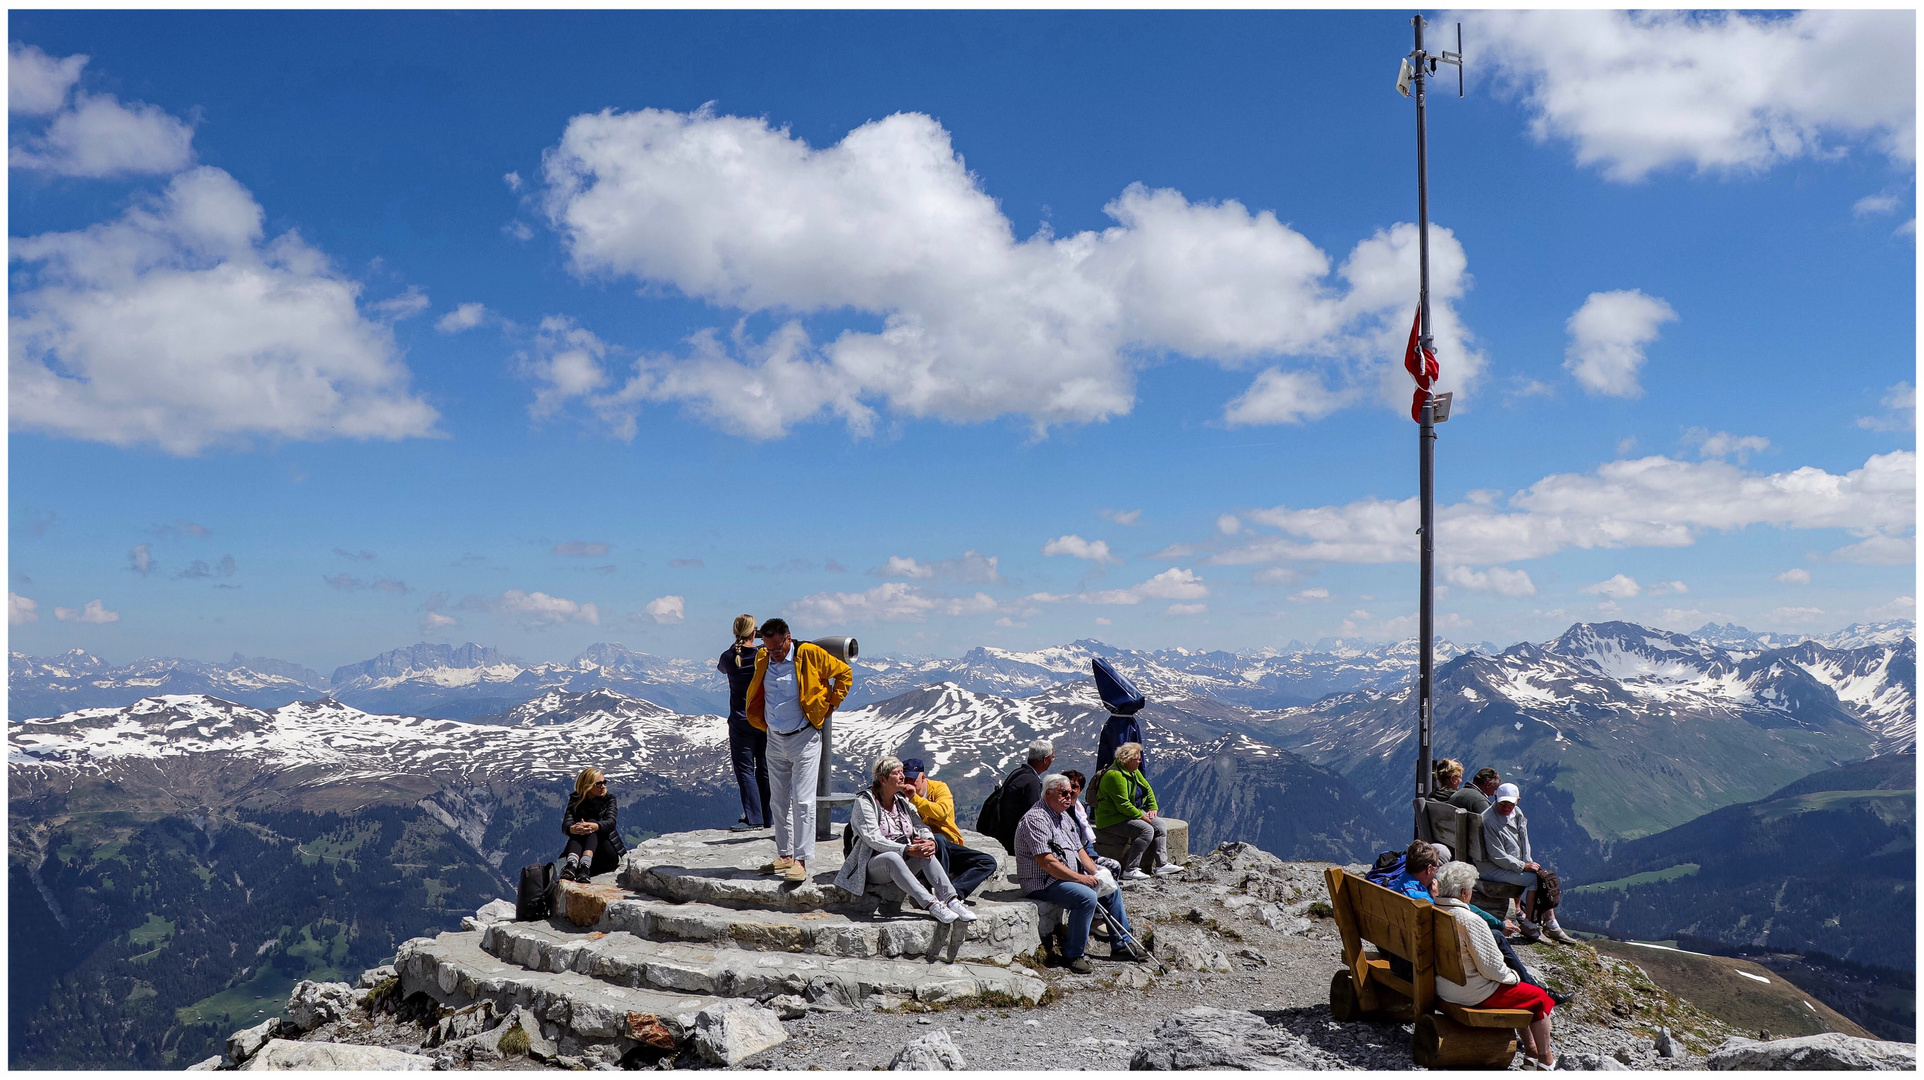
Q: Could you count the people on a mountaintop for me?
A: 15